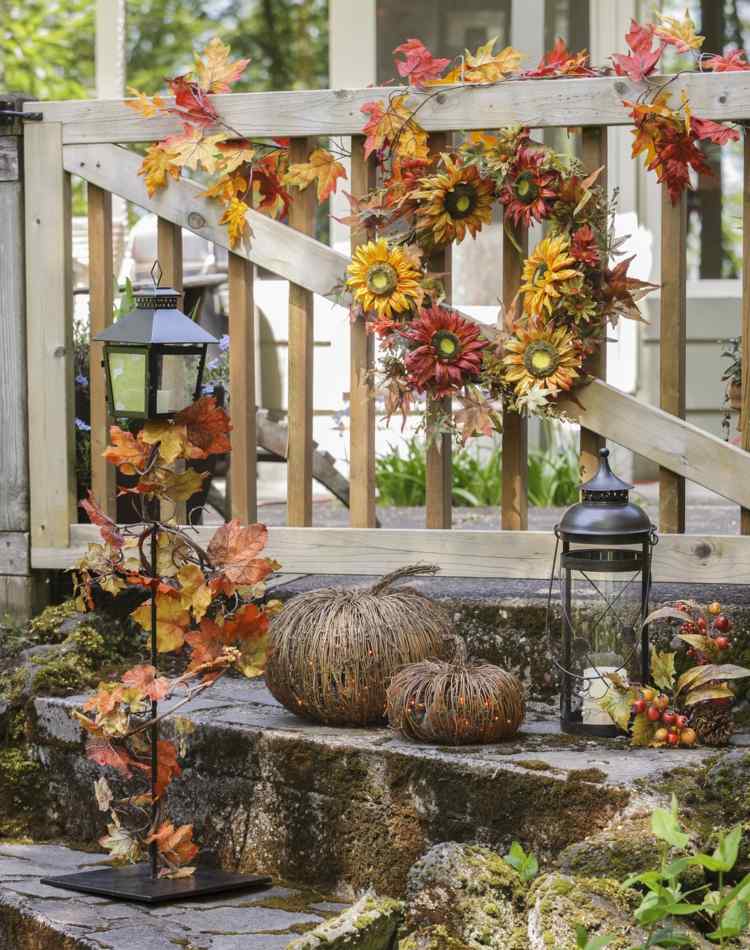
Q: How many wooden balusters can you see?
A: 10